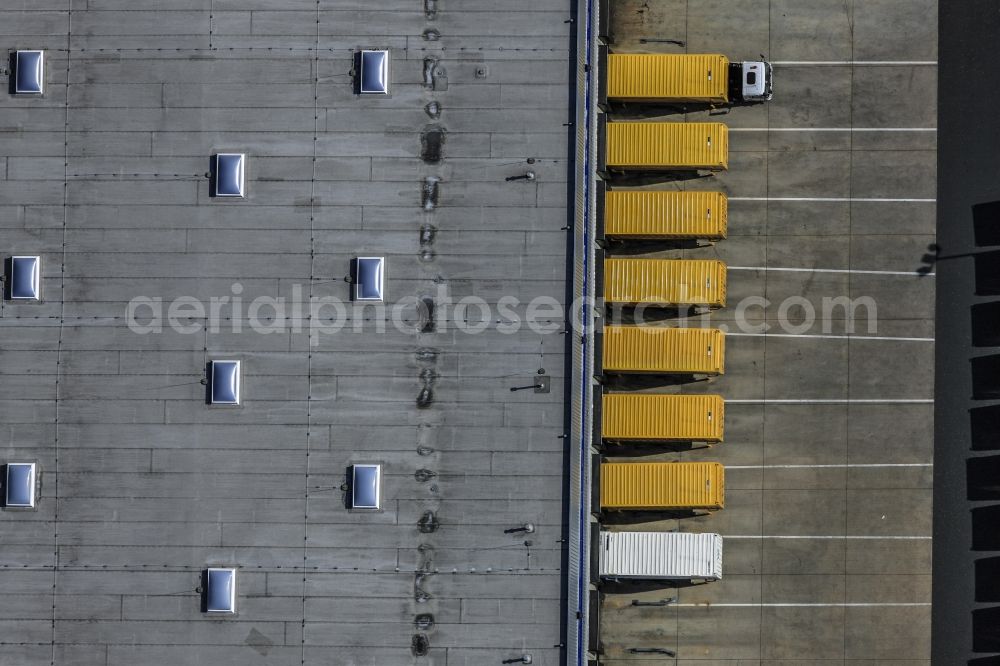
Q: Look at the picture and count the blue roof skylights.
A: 9